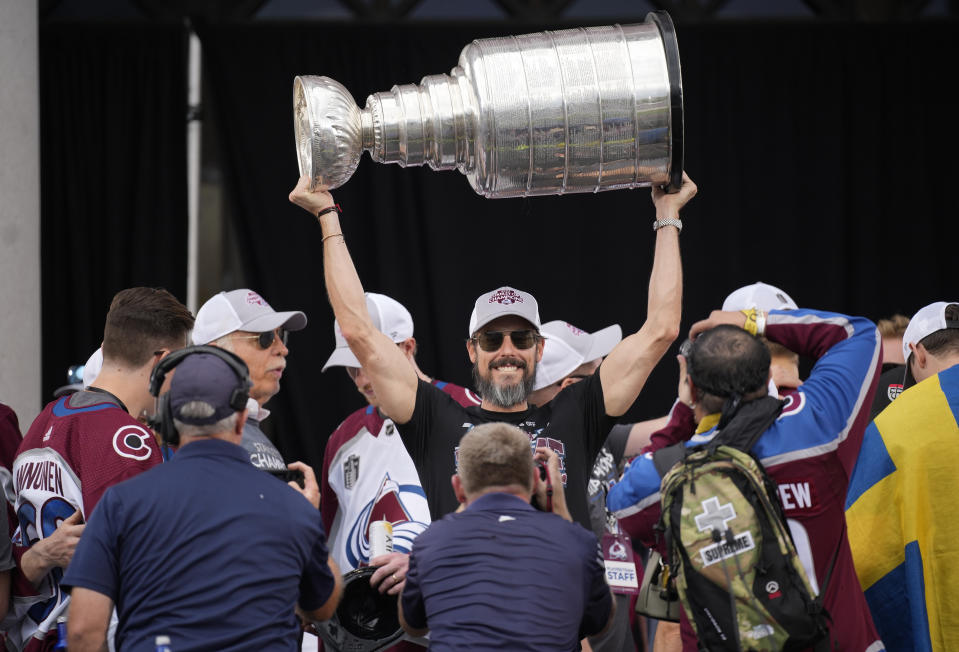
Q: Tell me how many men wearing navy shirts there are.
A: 2